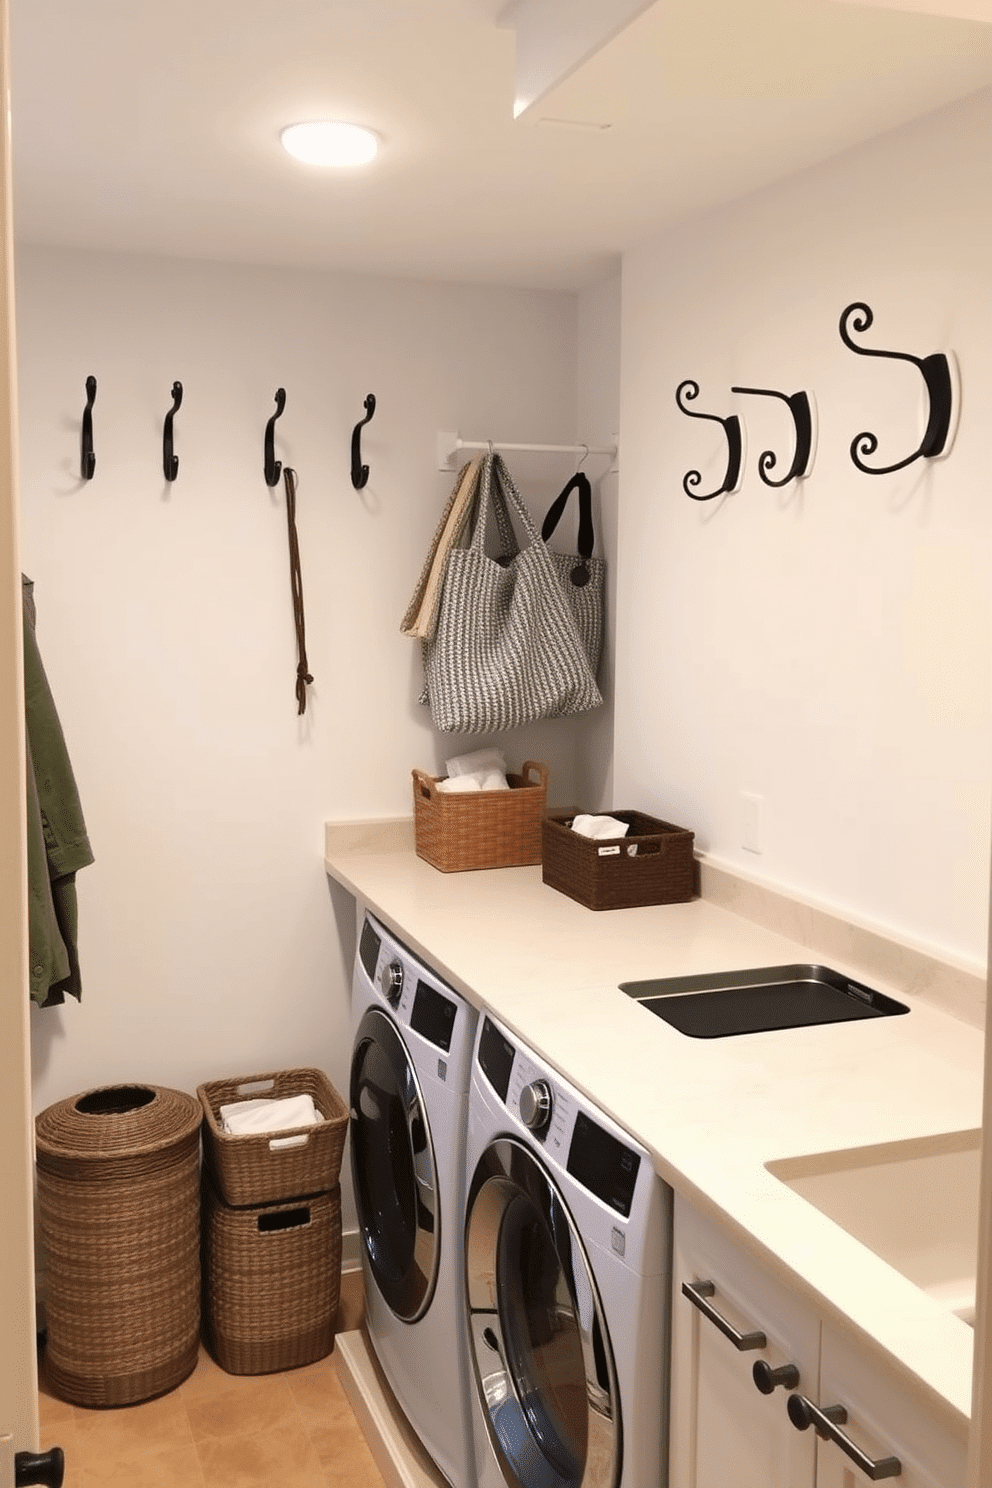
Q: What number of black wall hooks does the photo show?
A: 7